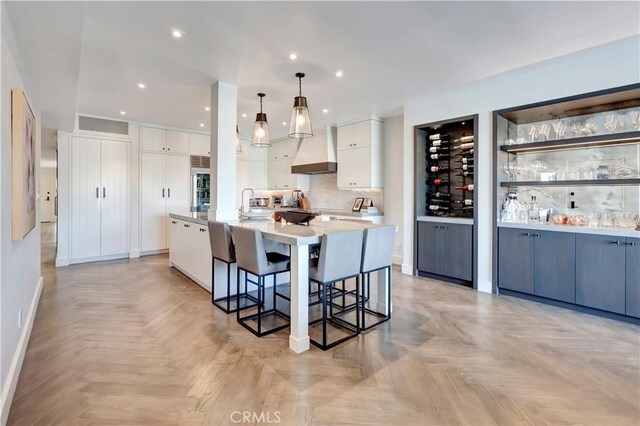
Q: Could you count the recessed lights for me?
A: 10